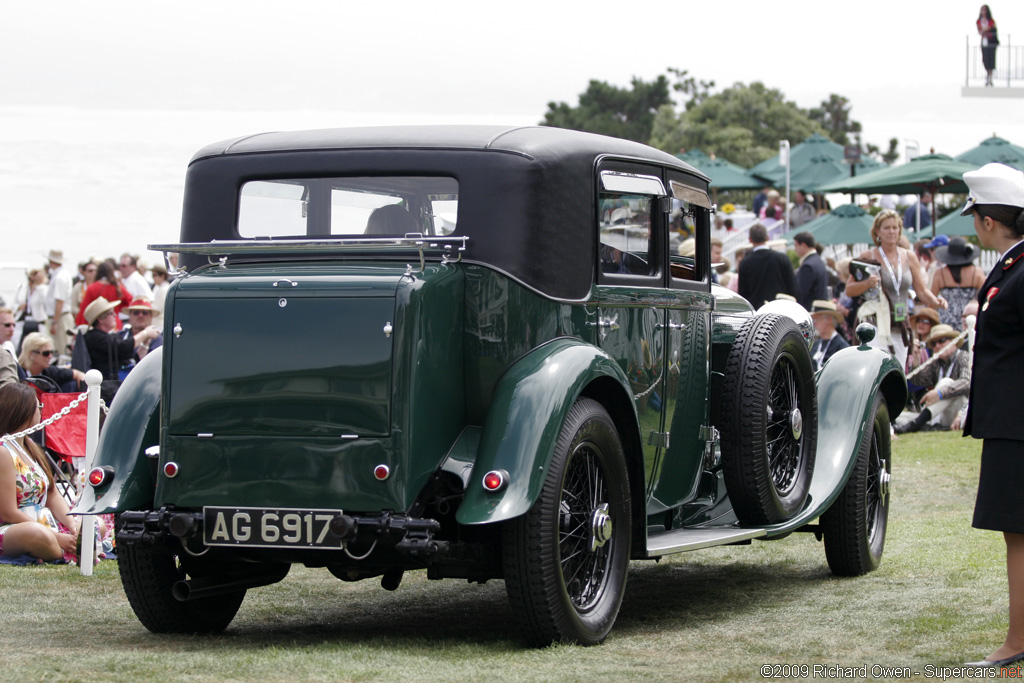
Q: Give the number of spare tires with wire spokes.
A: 1